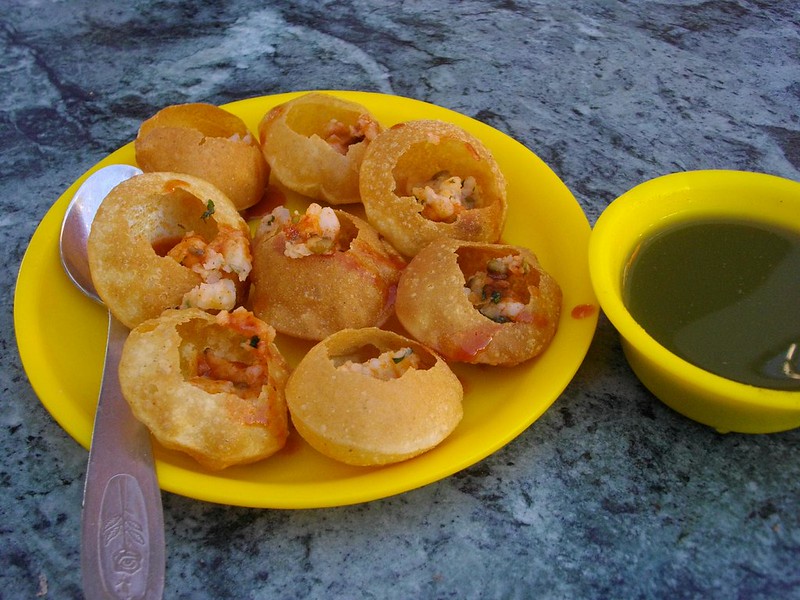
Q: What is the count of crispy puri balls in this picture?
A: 8